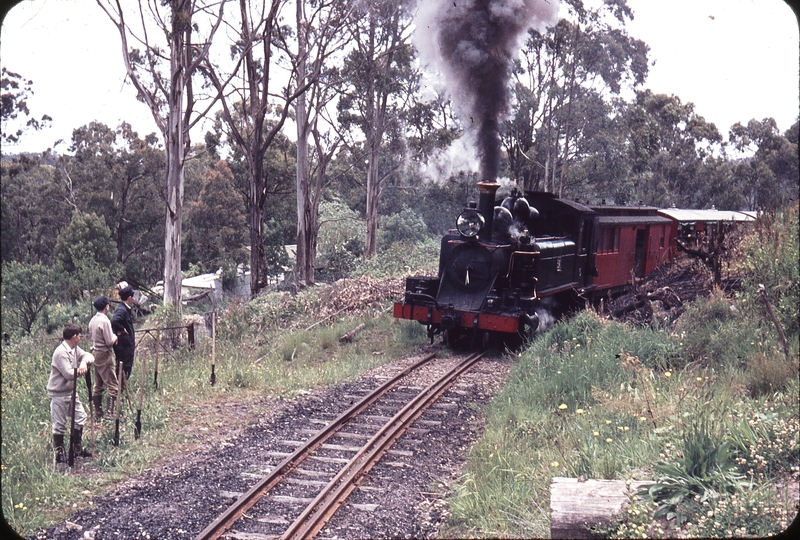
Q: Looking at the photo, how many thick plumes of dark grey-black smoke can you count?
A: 1